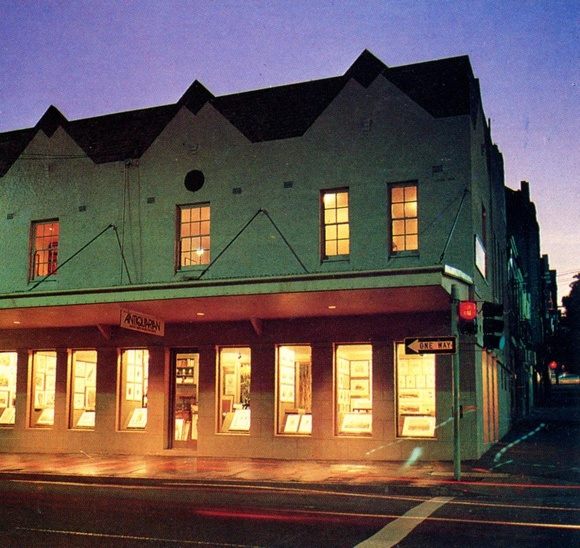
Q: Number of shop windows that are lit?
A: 8